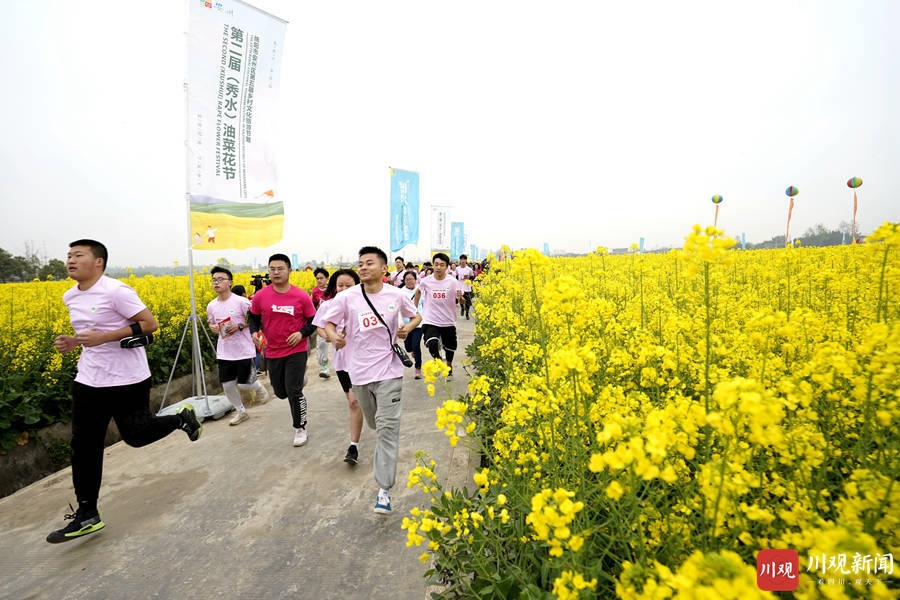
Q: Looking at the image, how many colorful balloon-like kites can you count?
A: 3